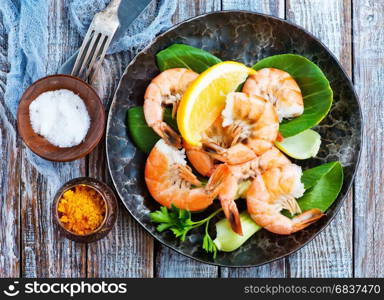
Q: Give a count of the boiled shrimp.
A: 7